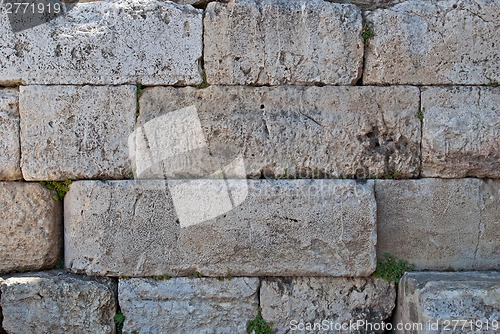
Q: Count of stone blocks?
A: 14